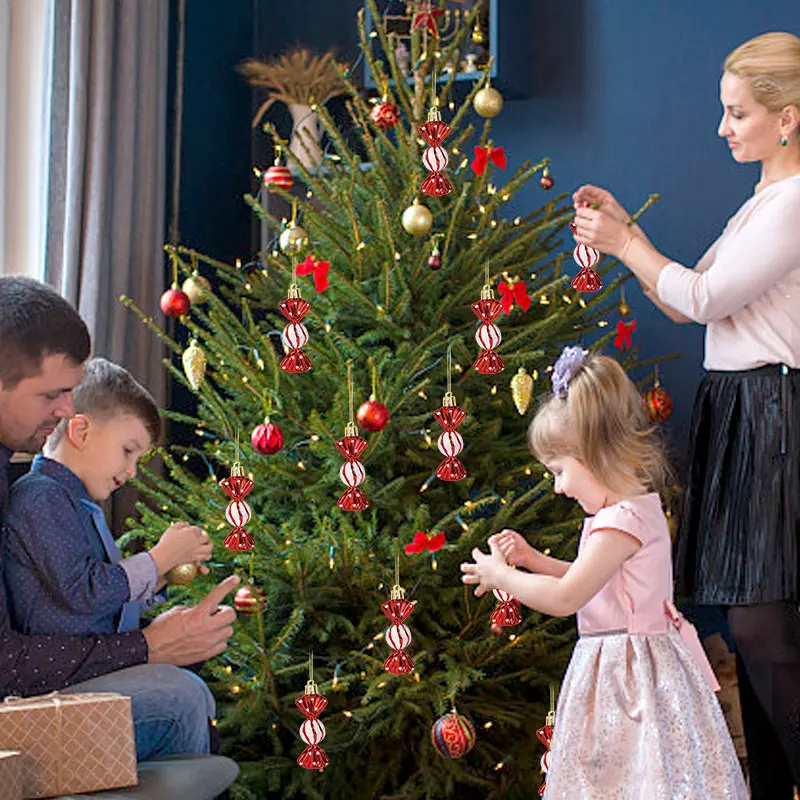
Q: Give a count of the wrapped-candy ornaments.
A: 11